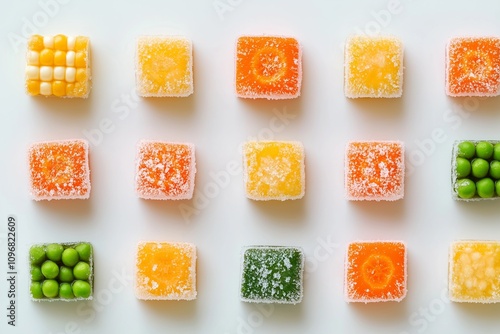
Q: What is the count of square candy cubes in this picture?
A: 15